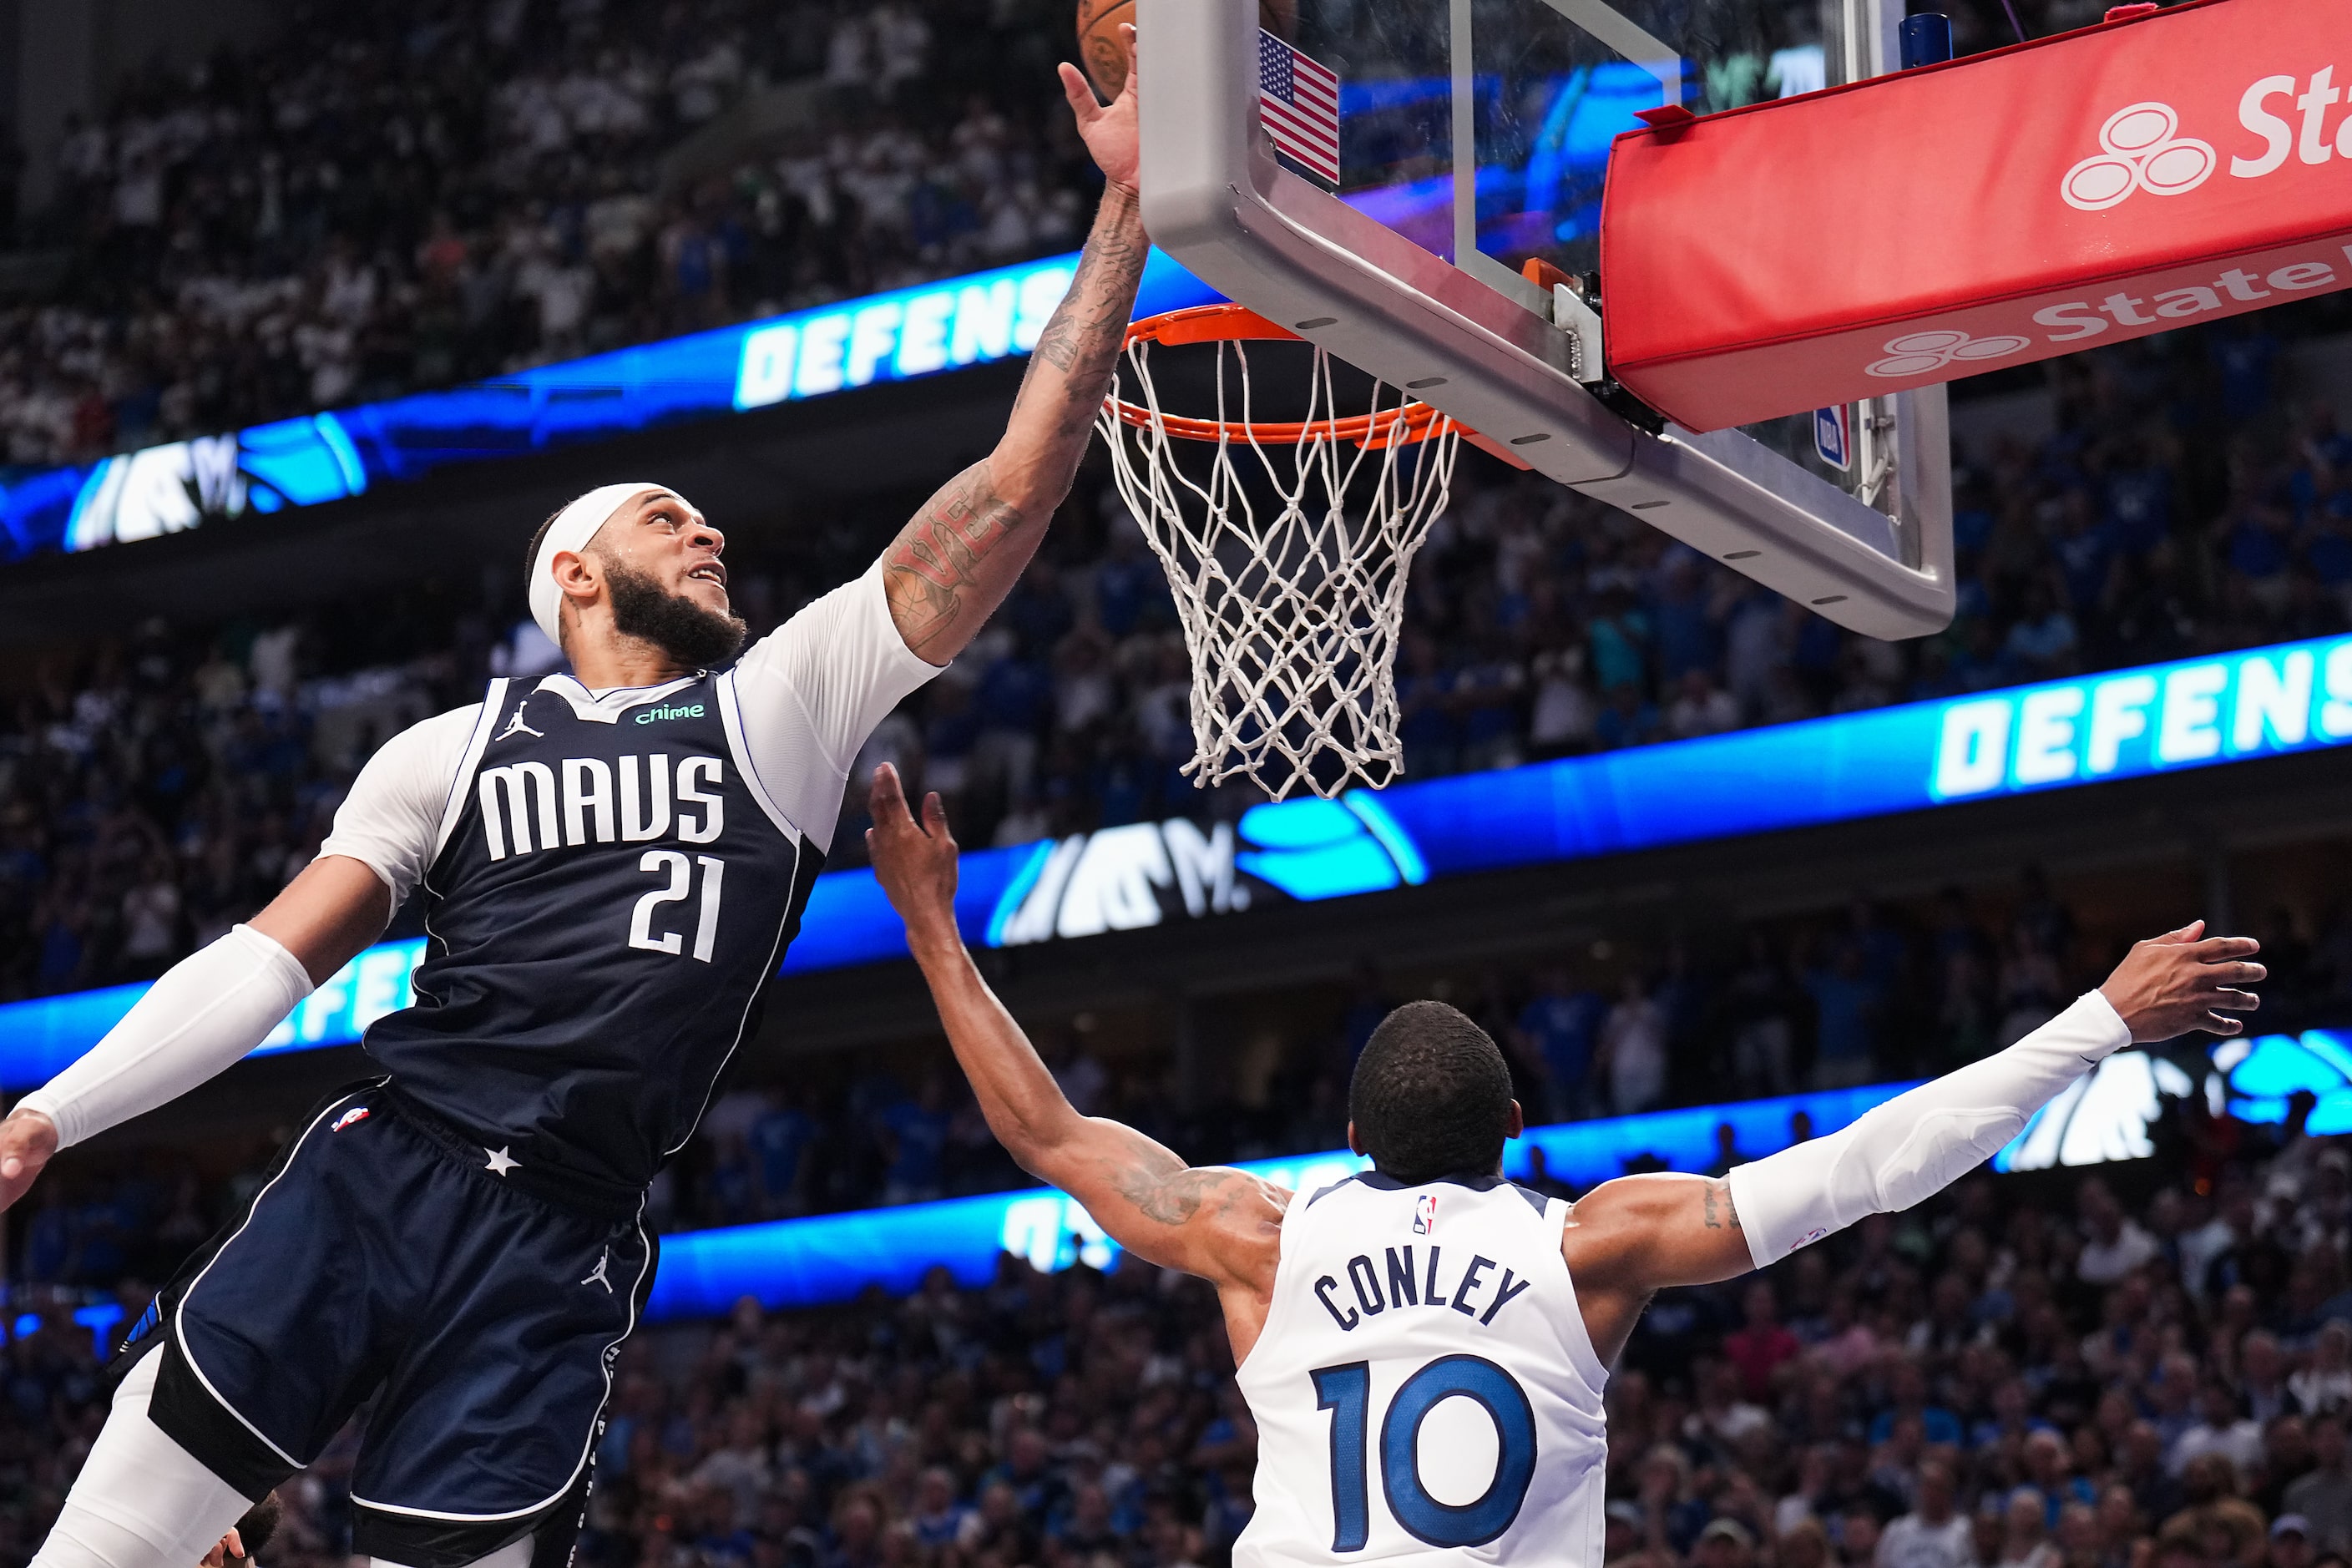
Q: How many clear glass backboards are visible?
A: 1